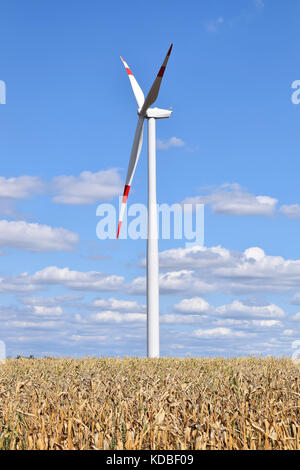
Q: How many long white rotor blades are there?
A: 3